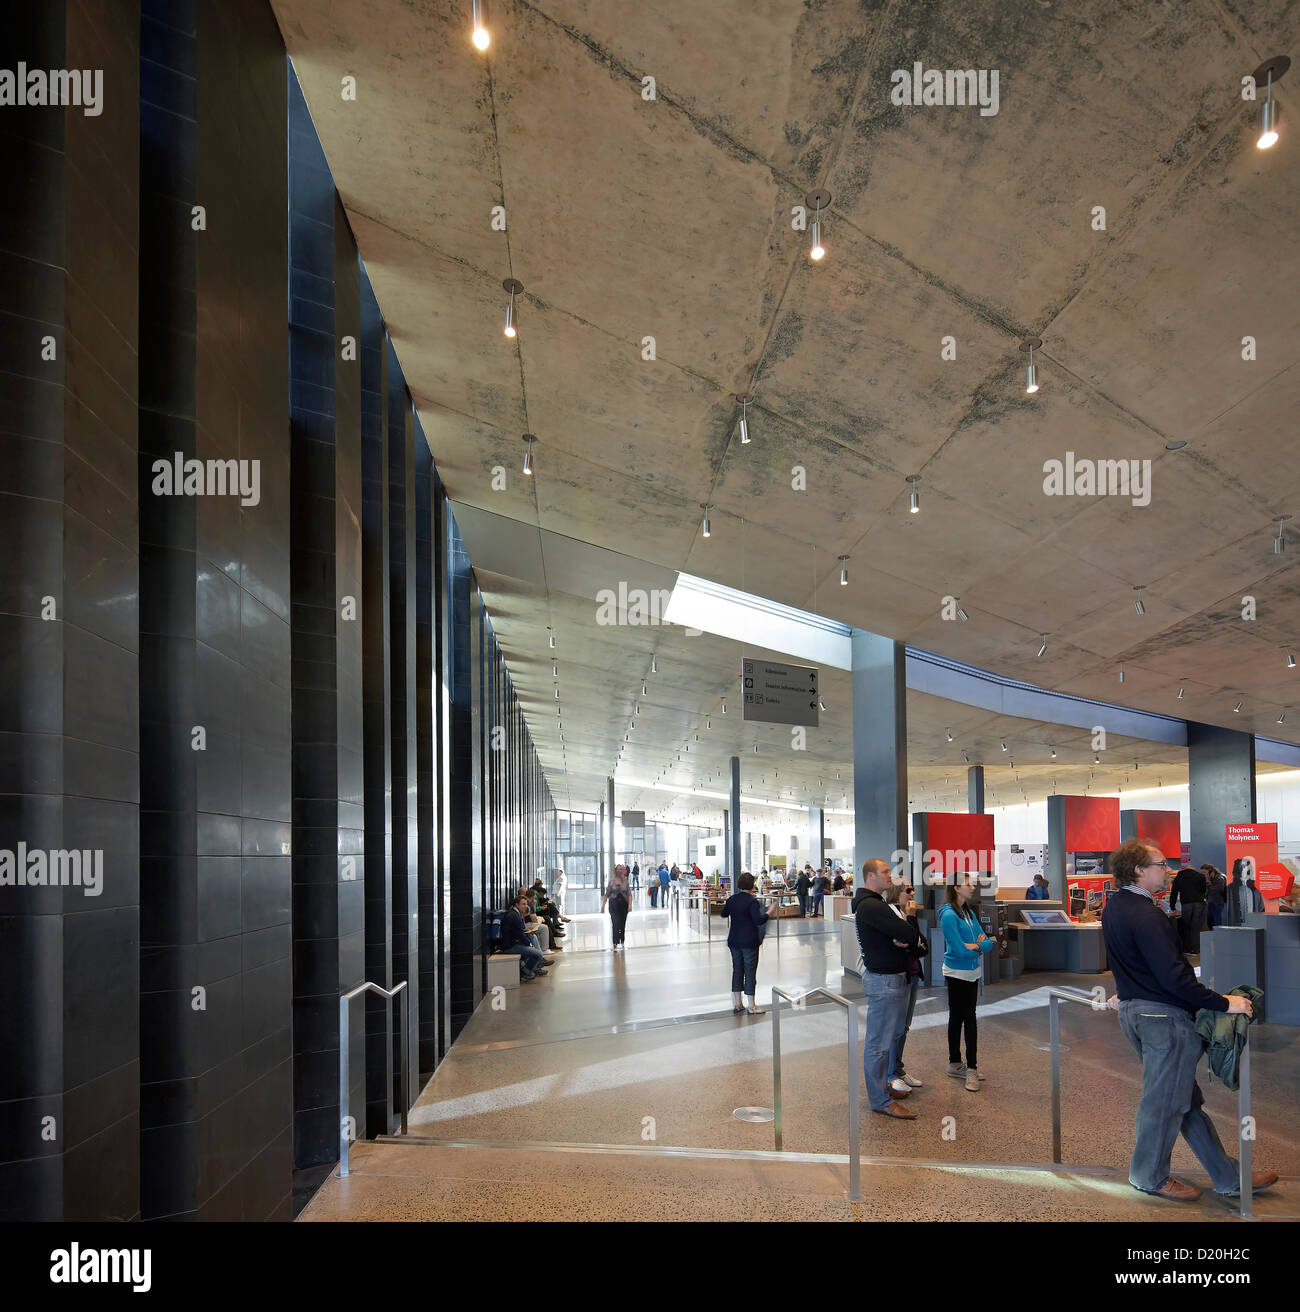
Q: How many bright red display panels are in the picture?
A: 4